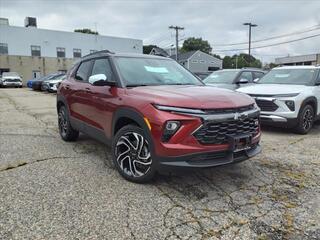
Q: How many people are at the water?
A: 0